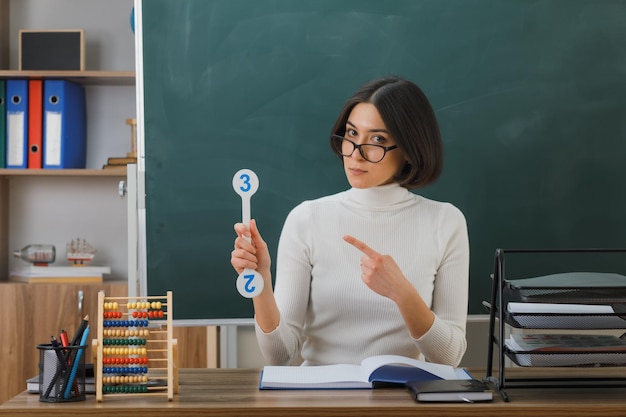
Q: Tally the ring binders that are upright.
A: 4